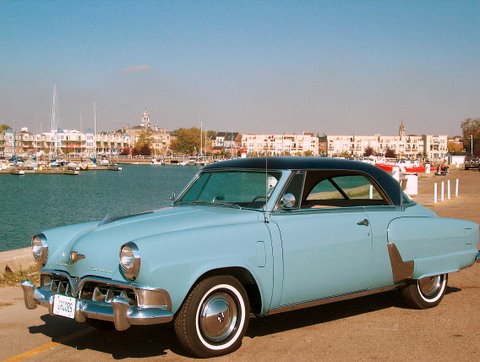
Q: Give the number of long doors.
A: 1